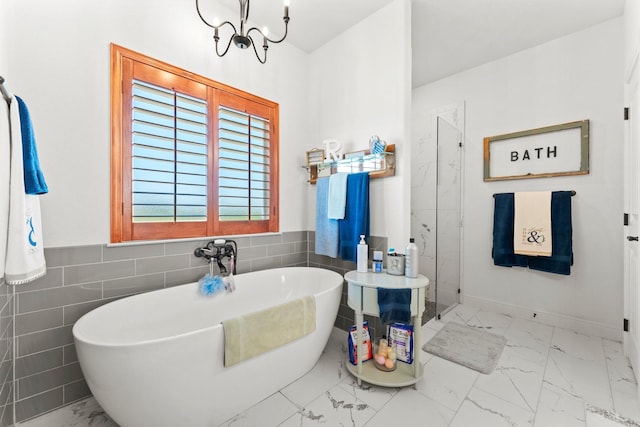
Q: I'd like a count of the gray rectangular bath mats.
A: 1